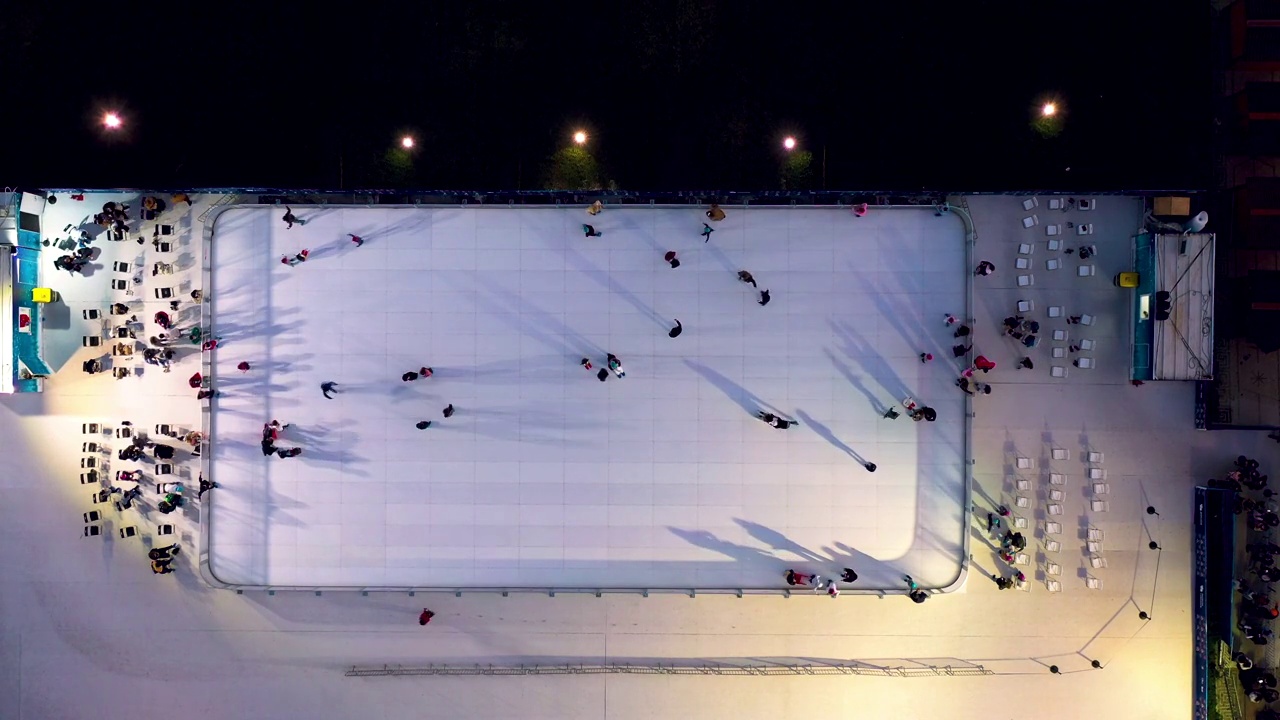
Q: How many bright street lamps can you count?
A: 5